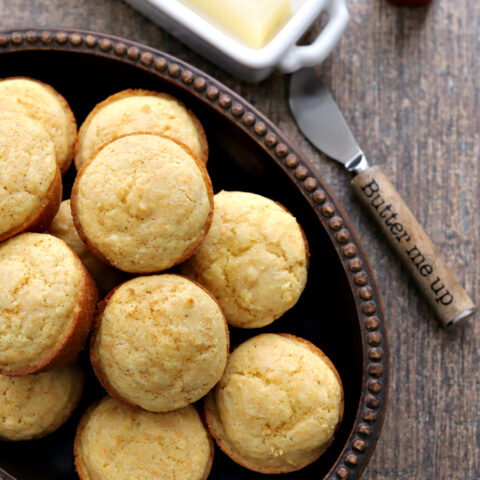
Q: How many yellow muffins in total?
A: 11